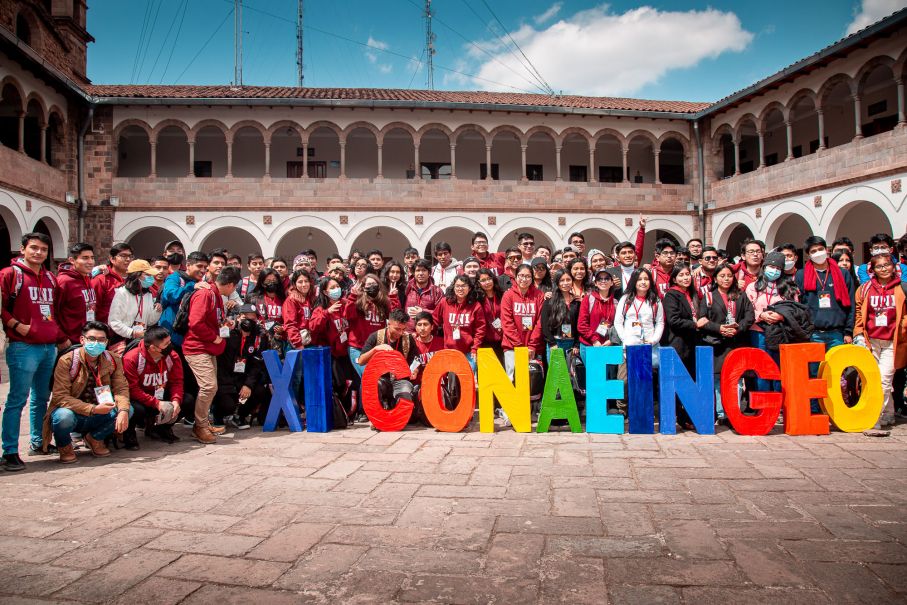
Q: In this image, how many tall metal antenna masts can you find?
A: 3